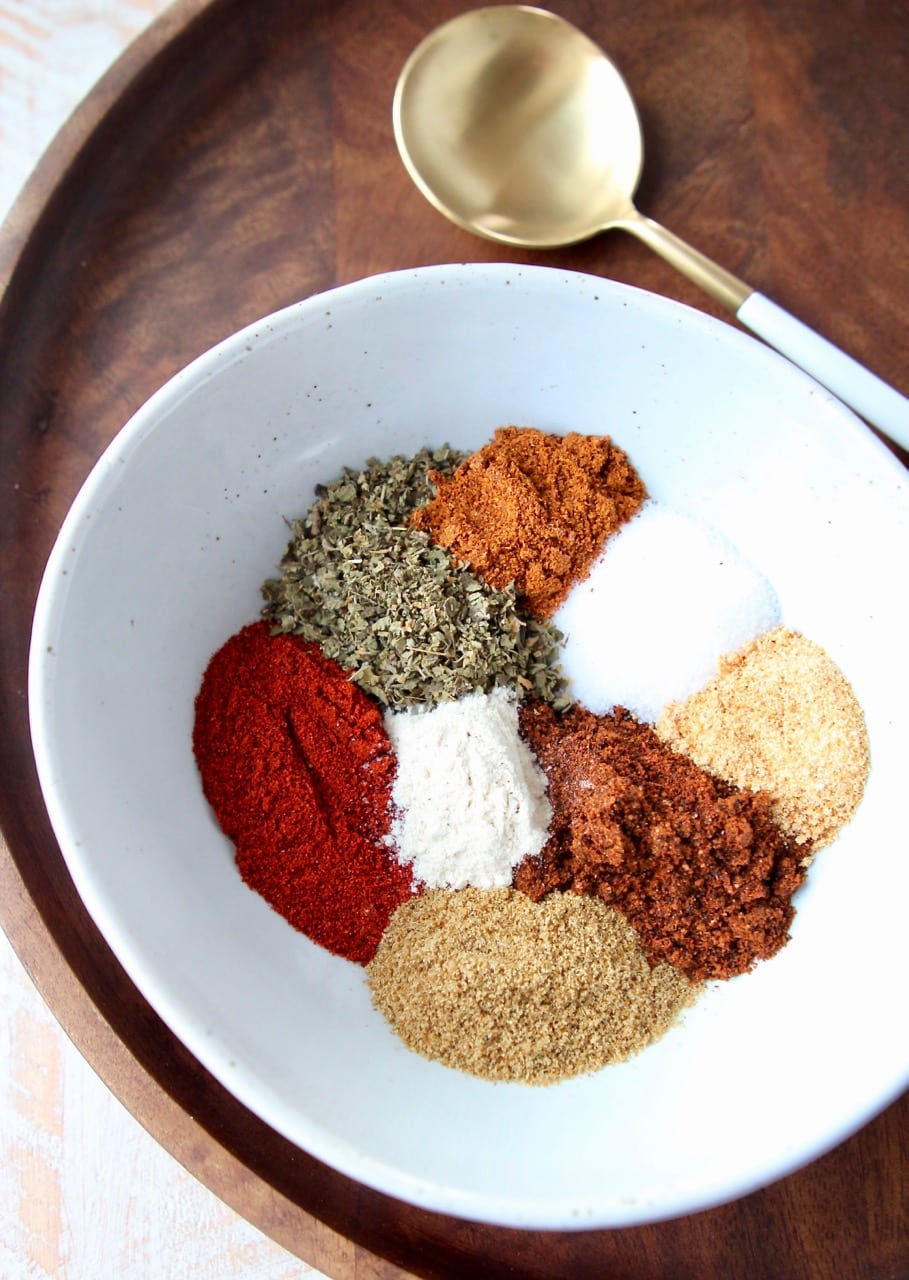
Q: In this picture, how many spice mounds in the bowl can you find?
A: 8